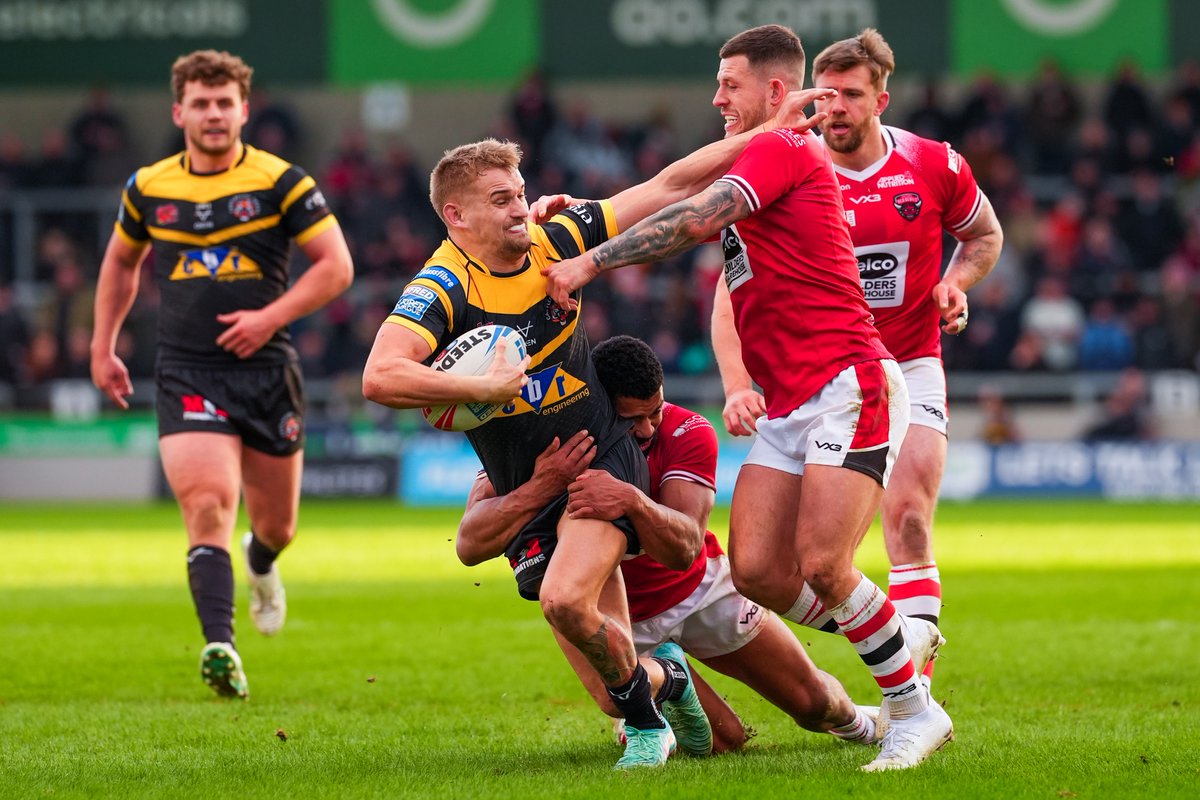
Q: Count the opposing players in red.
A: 3